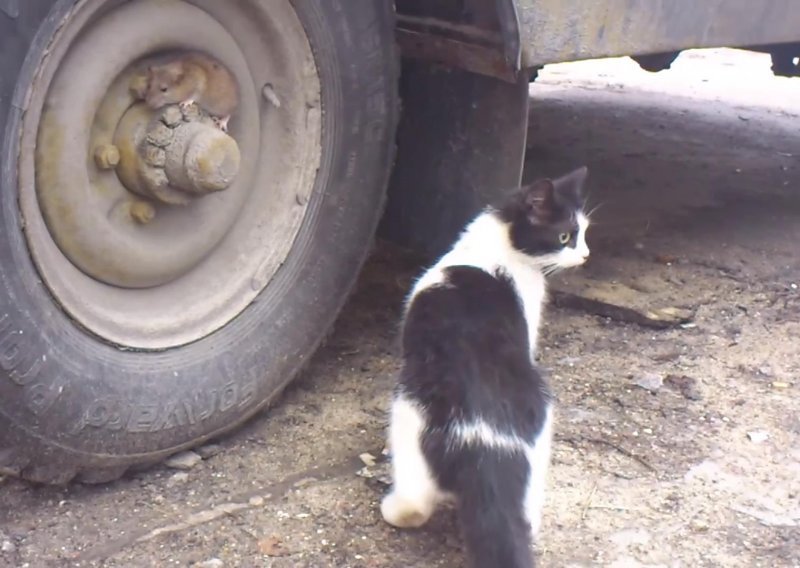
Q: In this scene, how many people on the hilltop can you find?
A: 0